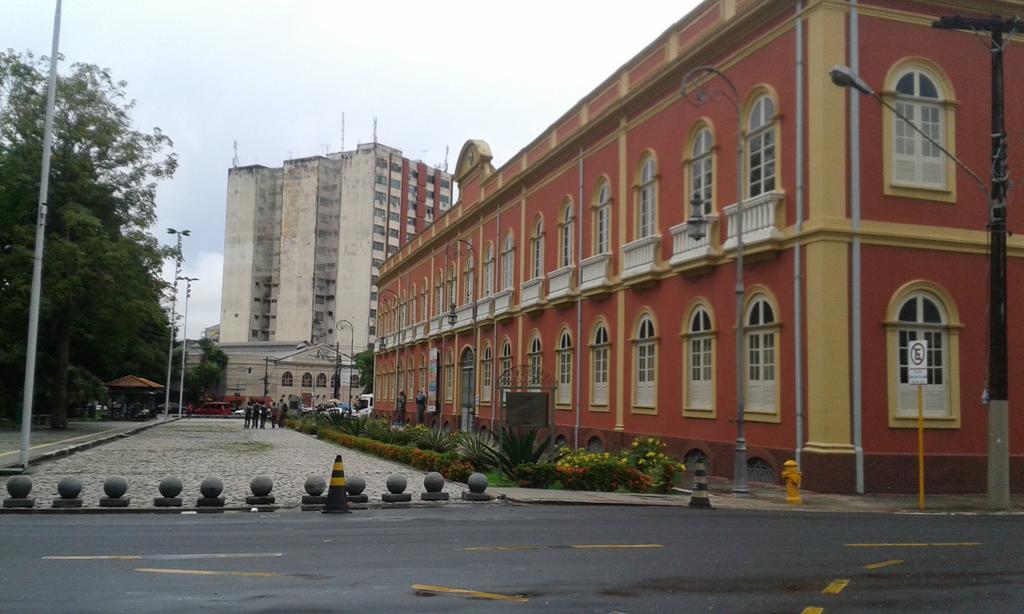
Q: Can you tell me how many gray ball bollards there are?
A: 11